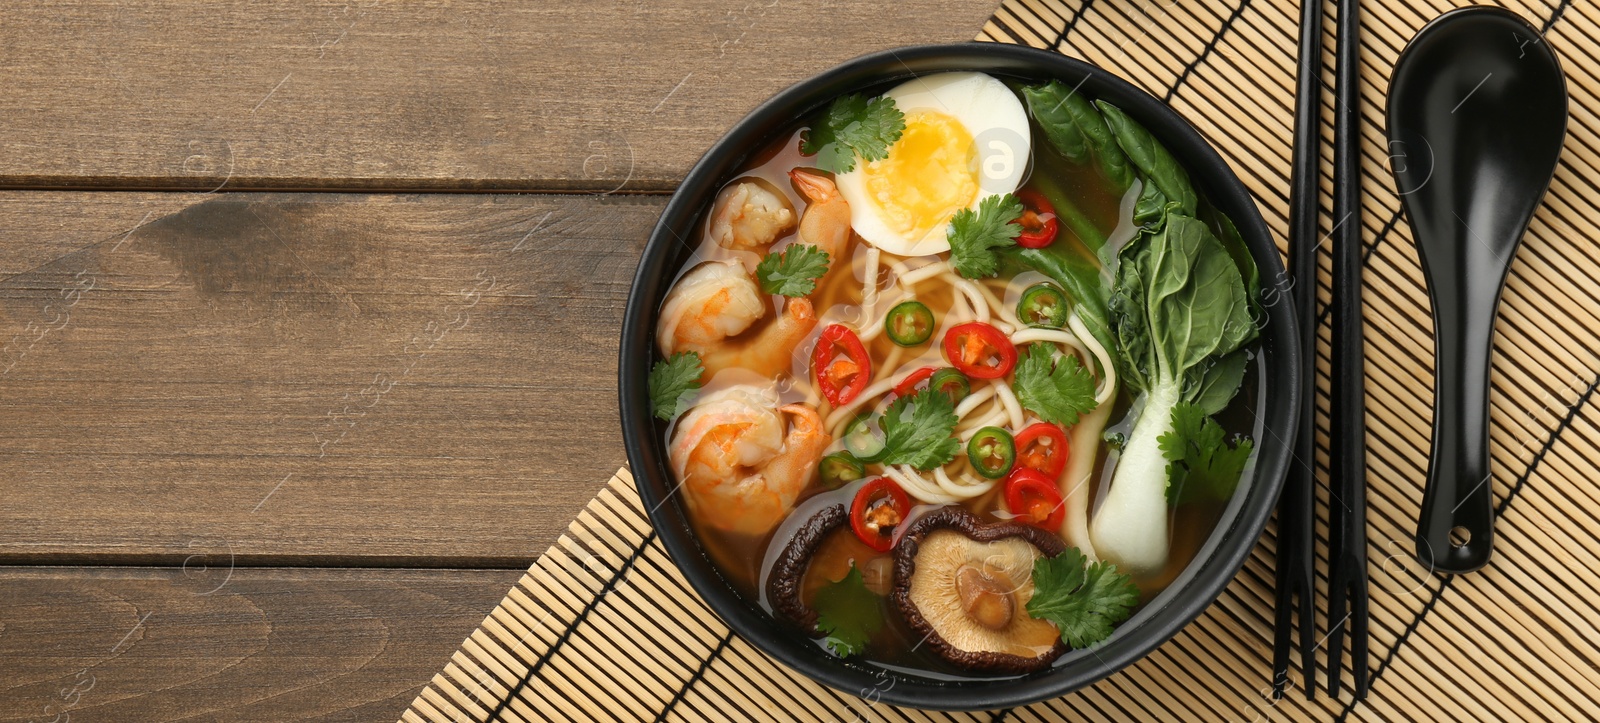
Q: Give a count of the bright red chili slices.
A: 7